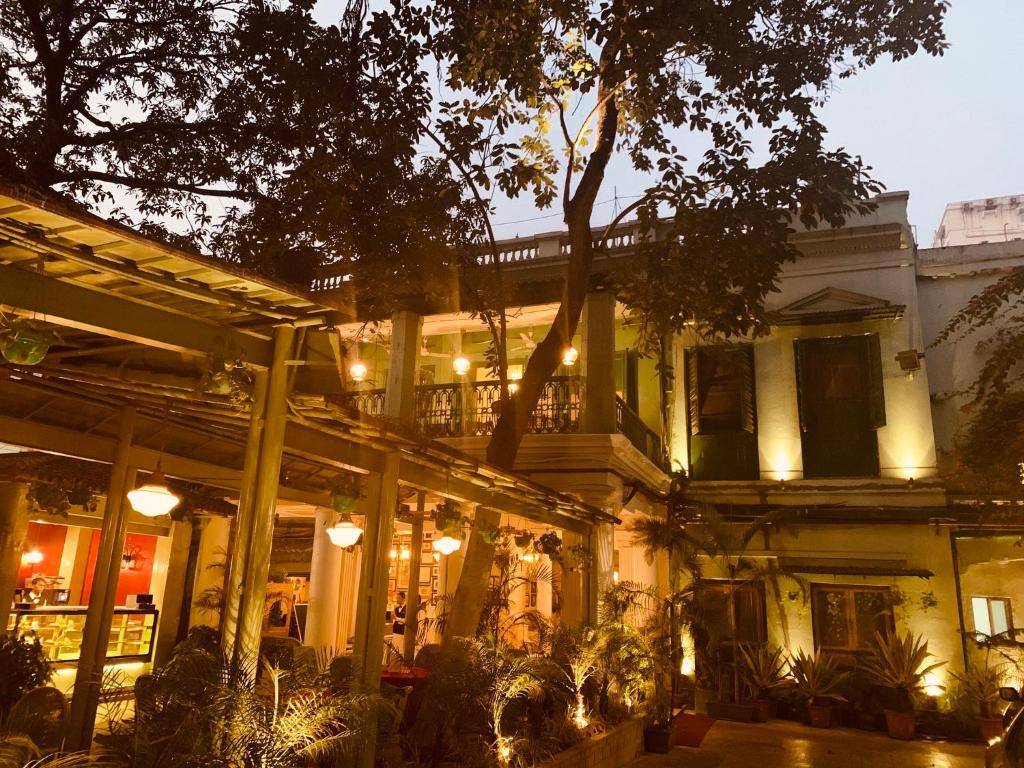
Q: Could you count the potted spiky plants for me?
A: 4